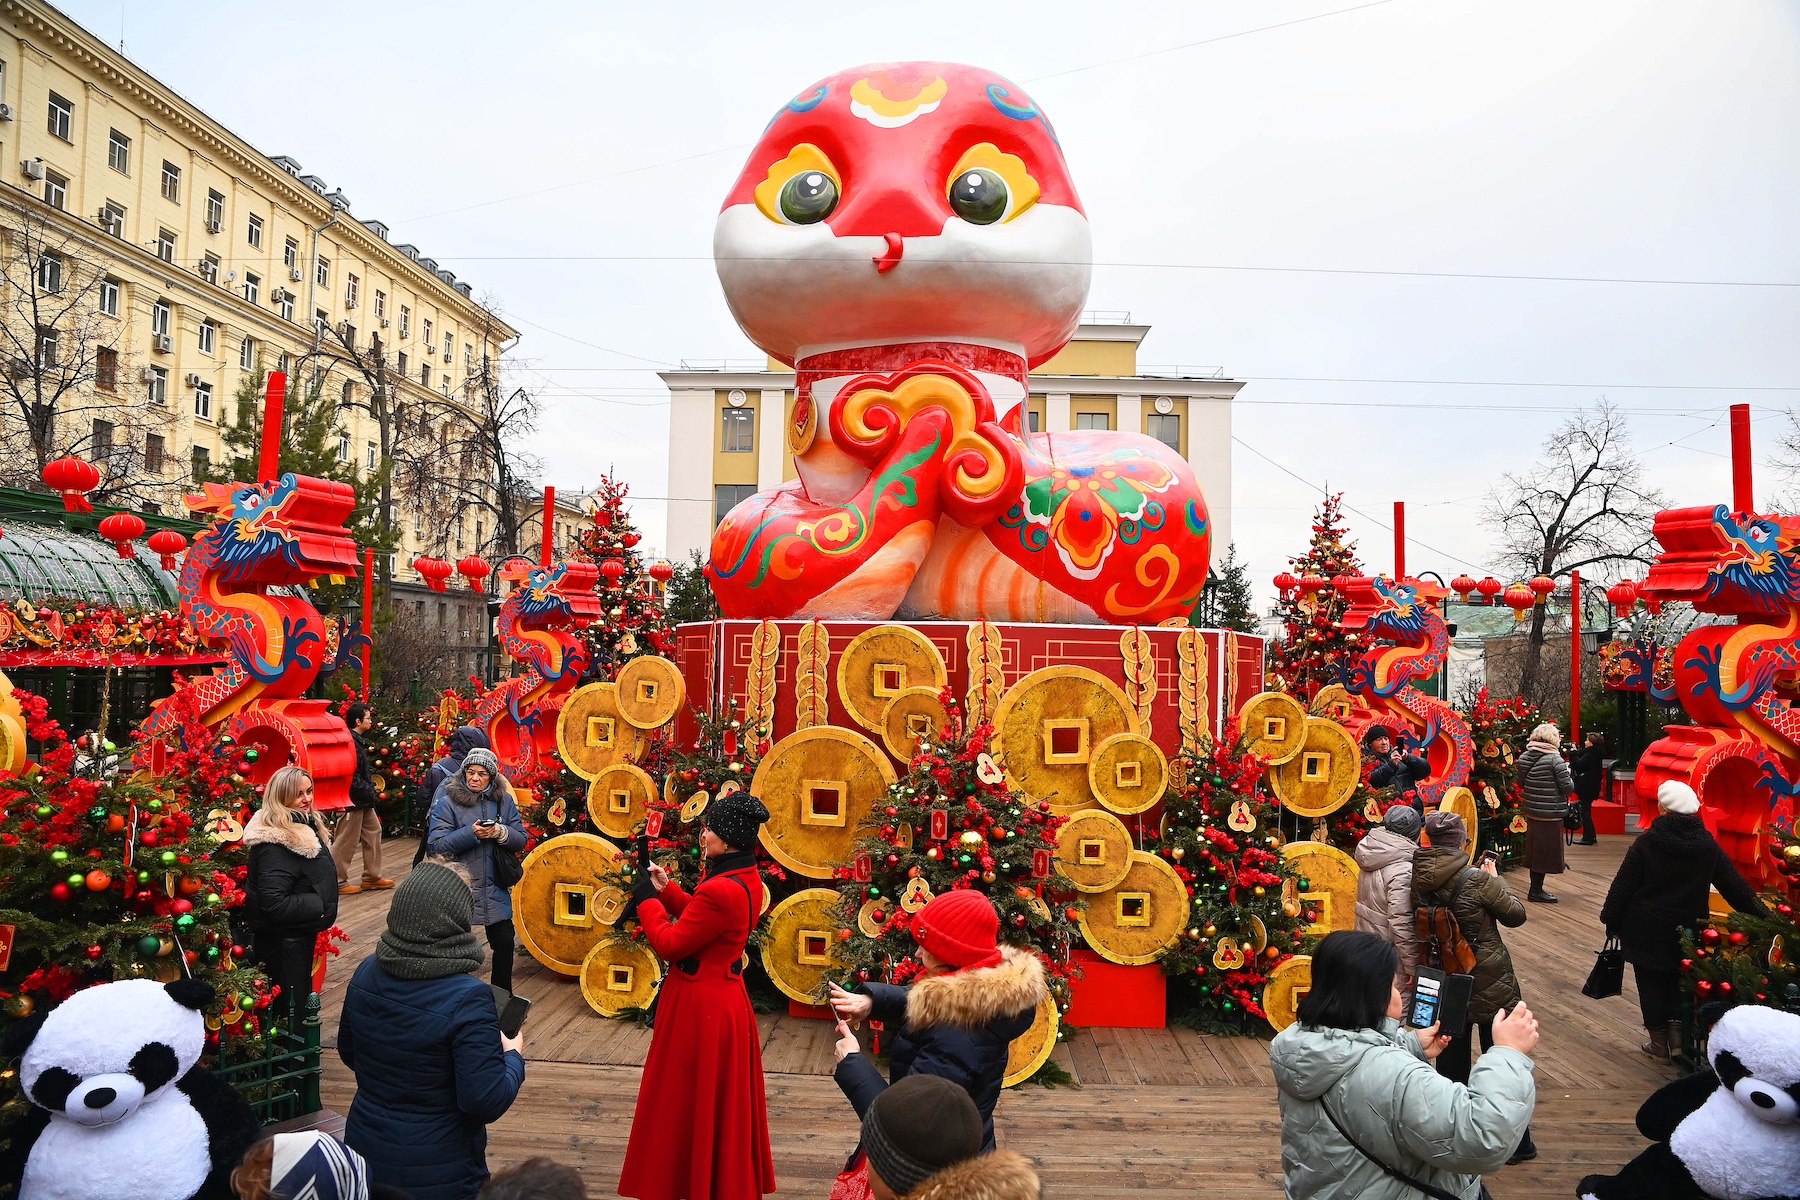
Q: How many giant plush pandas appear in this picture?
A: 2